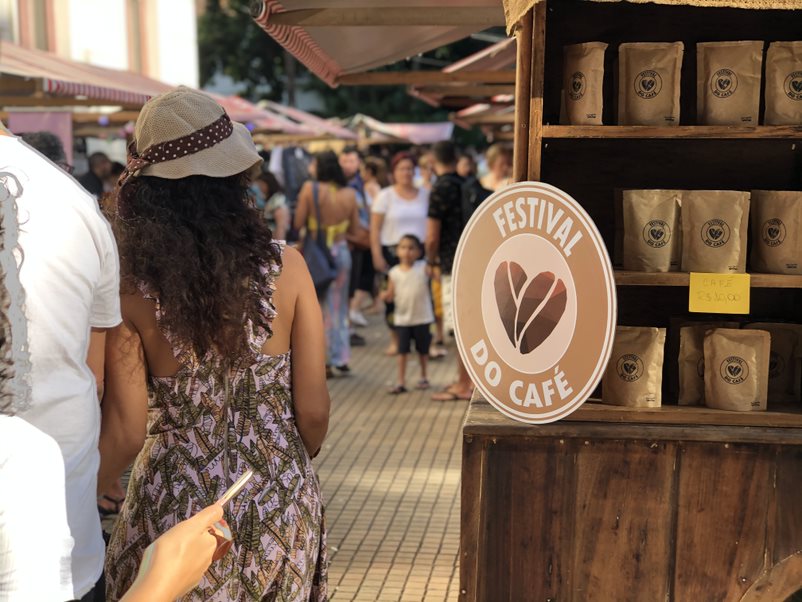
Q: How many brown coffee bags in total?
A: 11